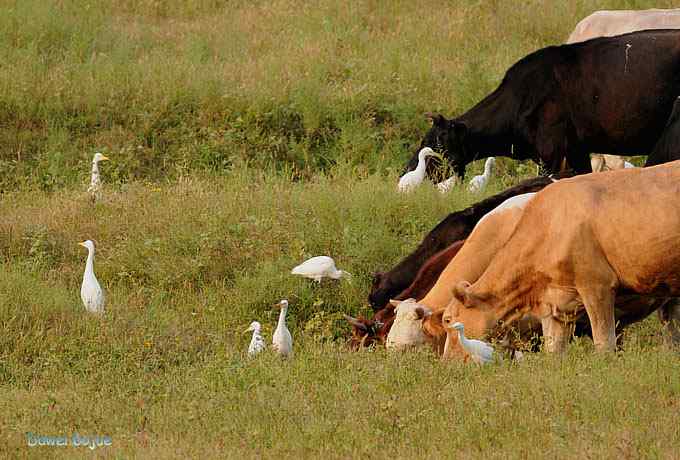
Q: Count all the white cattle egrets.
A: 9